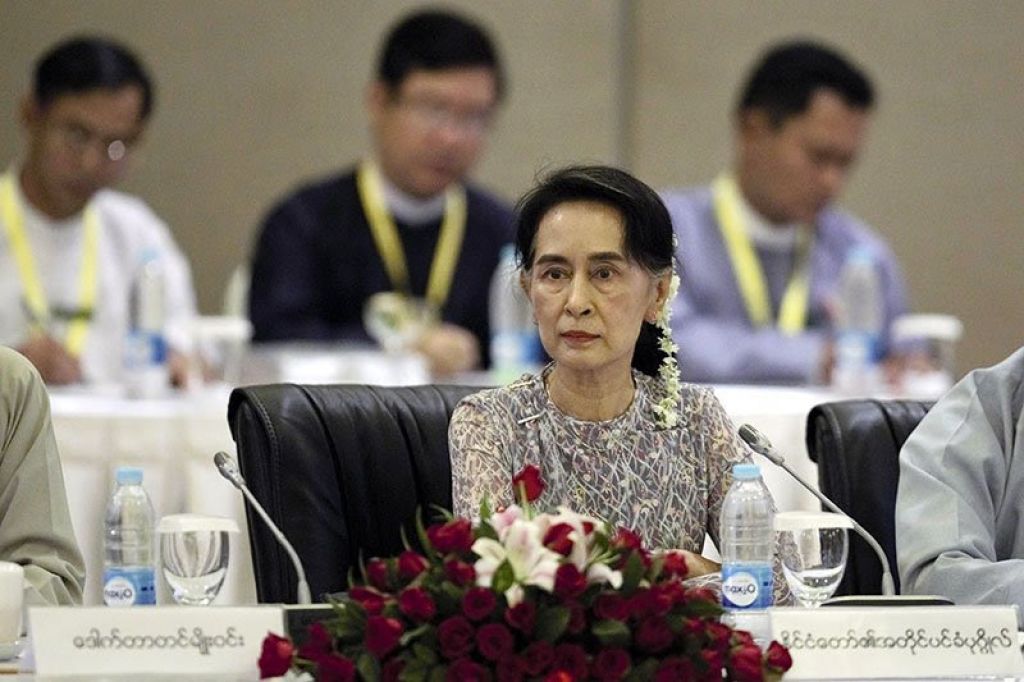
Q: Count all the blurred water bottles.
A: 3